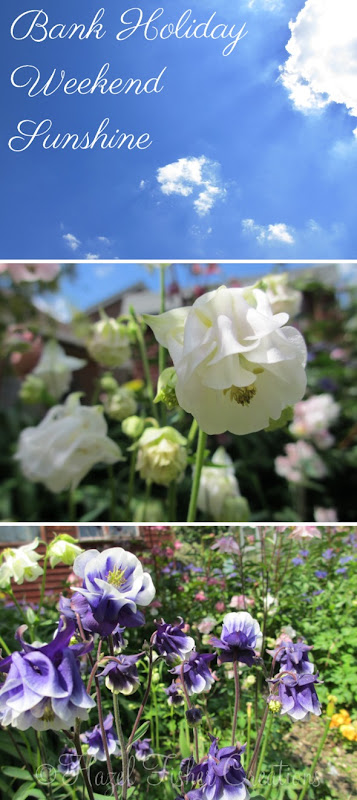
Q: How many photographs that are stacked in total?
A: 3